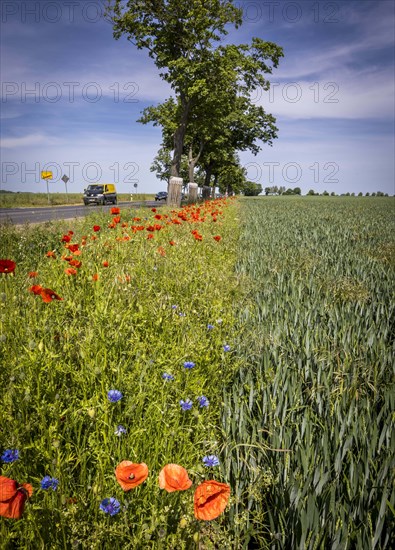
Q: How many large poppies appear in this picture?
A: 4